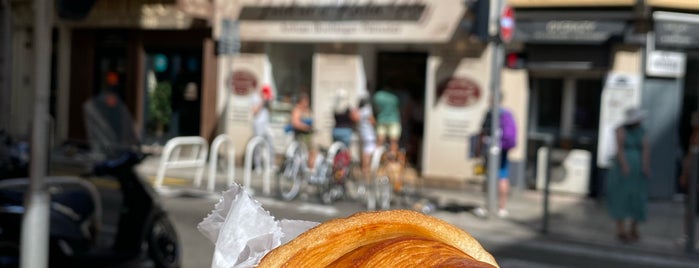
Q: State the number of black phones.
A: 0